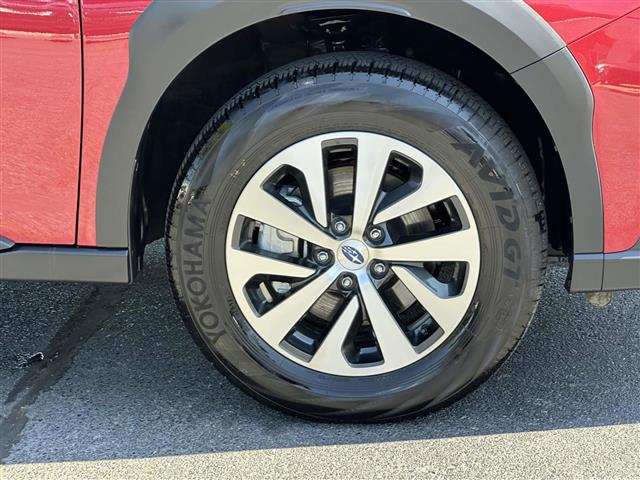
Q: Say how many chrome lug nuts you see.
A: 5